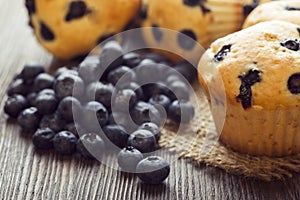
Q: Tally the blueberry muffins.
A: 4